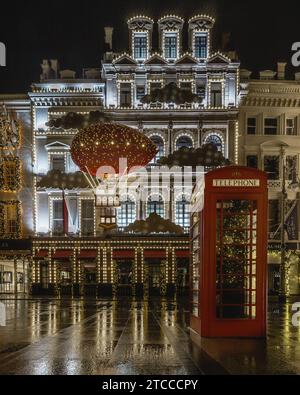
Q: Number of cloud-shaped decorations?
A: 5